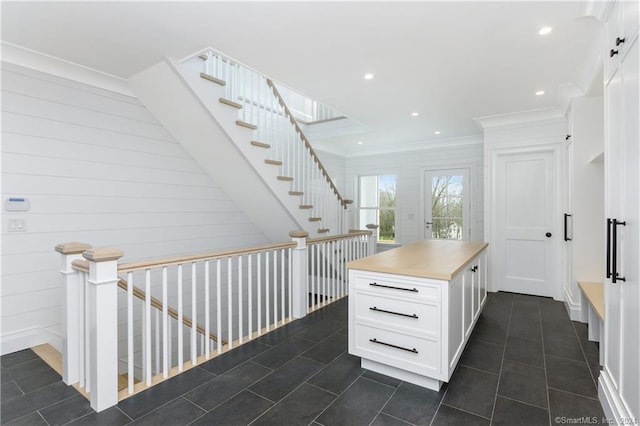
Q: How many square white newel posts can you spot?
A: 5